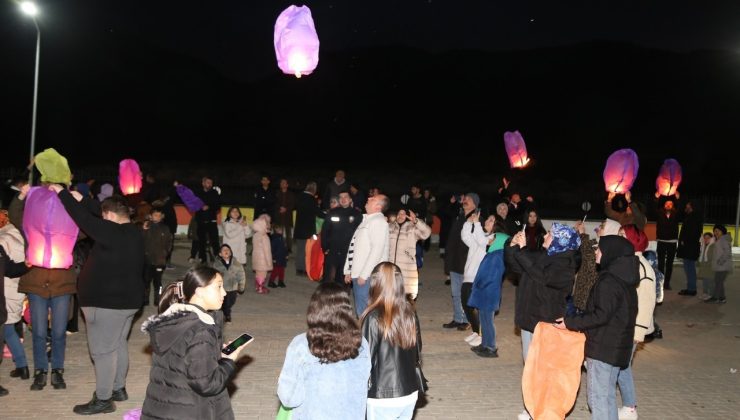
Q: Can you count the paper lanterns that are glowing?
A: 6